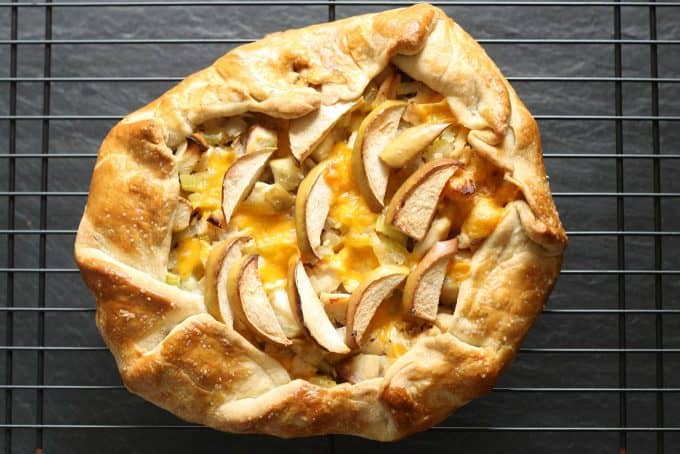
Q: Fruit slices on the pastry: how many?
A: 11